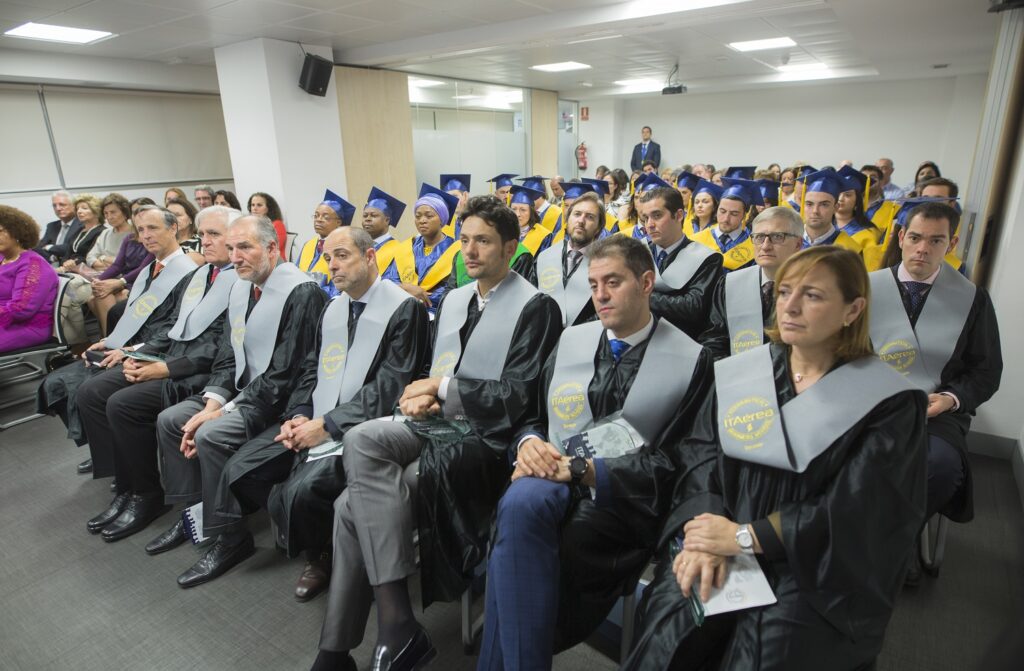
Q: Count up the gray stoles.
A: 11